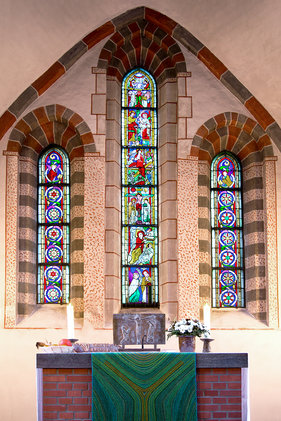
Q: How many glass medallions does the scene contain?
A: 12